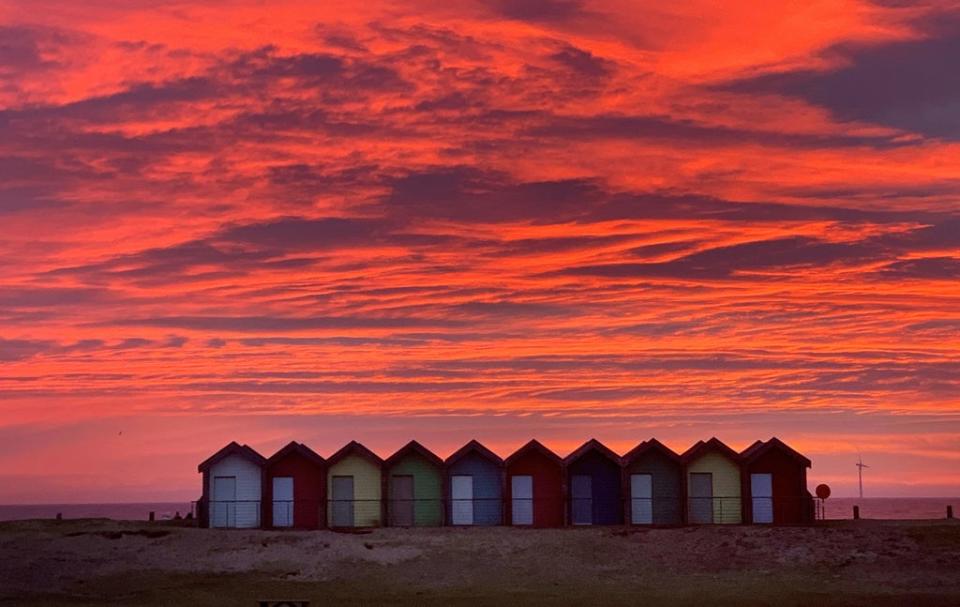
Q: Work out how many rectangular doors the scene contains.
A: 10